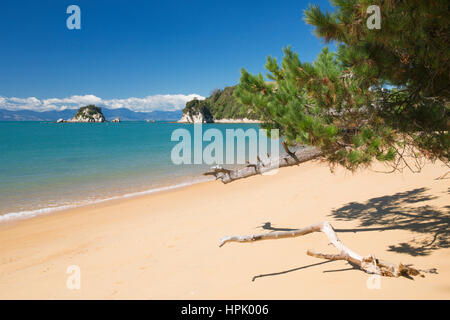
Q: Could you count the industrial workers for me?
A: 0